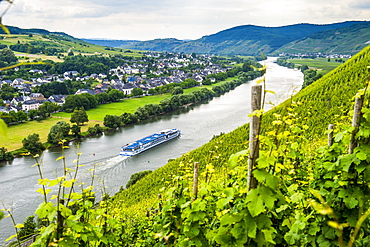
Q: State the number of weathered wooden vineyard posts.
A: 4